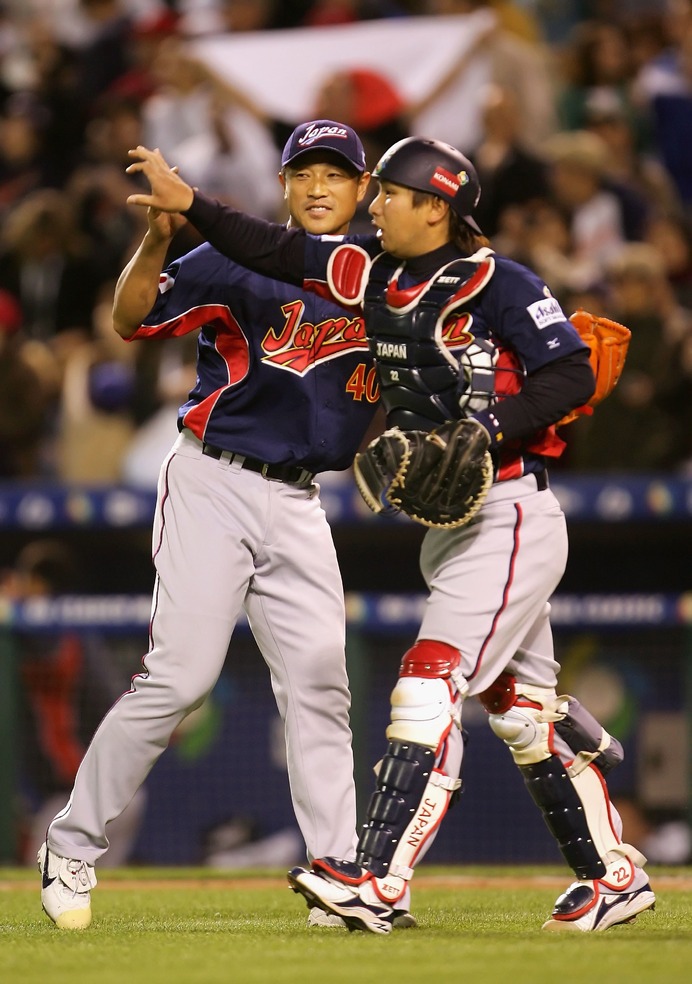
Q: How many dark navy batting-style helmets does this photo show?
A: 1